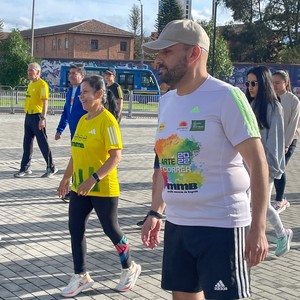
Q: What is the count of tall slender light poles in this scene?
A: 3